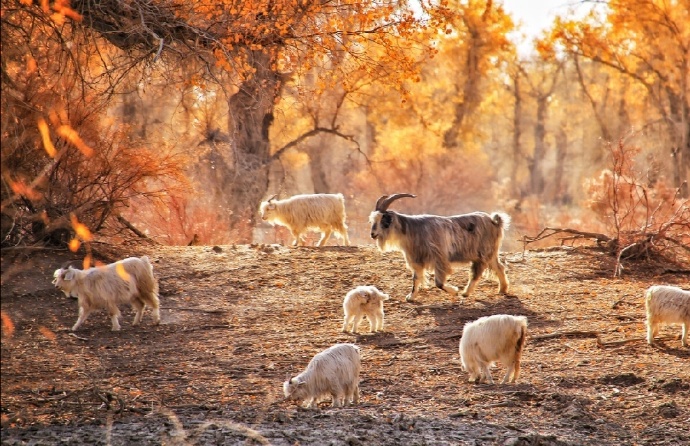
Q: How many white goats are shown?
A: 6